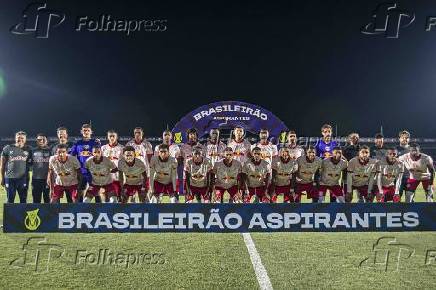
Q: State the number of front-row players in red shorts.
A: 13